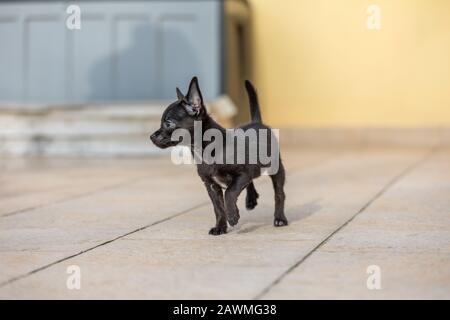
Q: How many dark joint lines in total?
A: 3